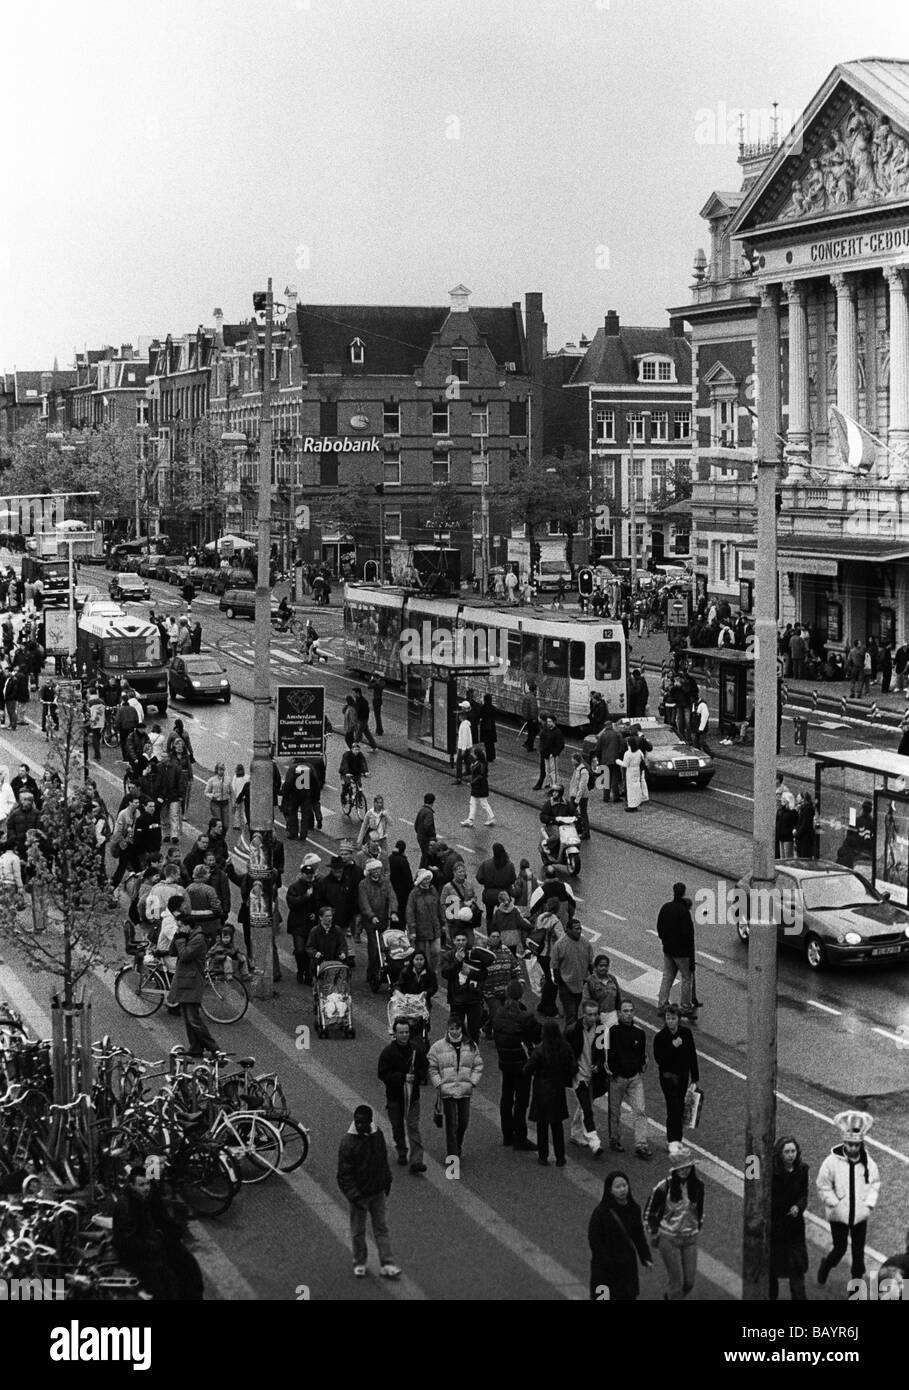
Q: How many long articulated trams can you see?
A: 1